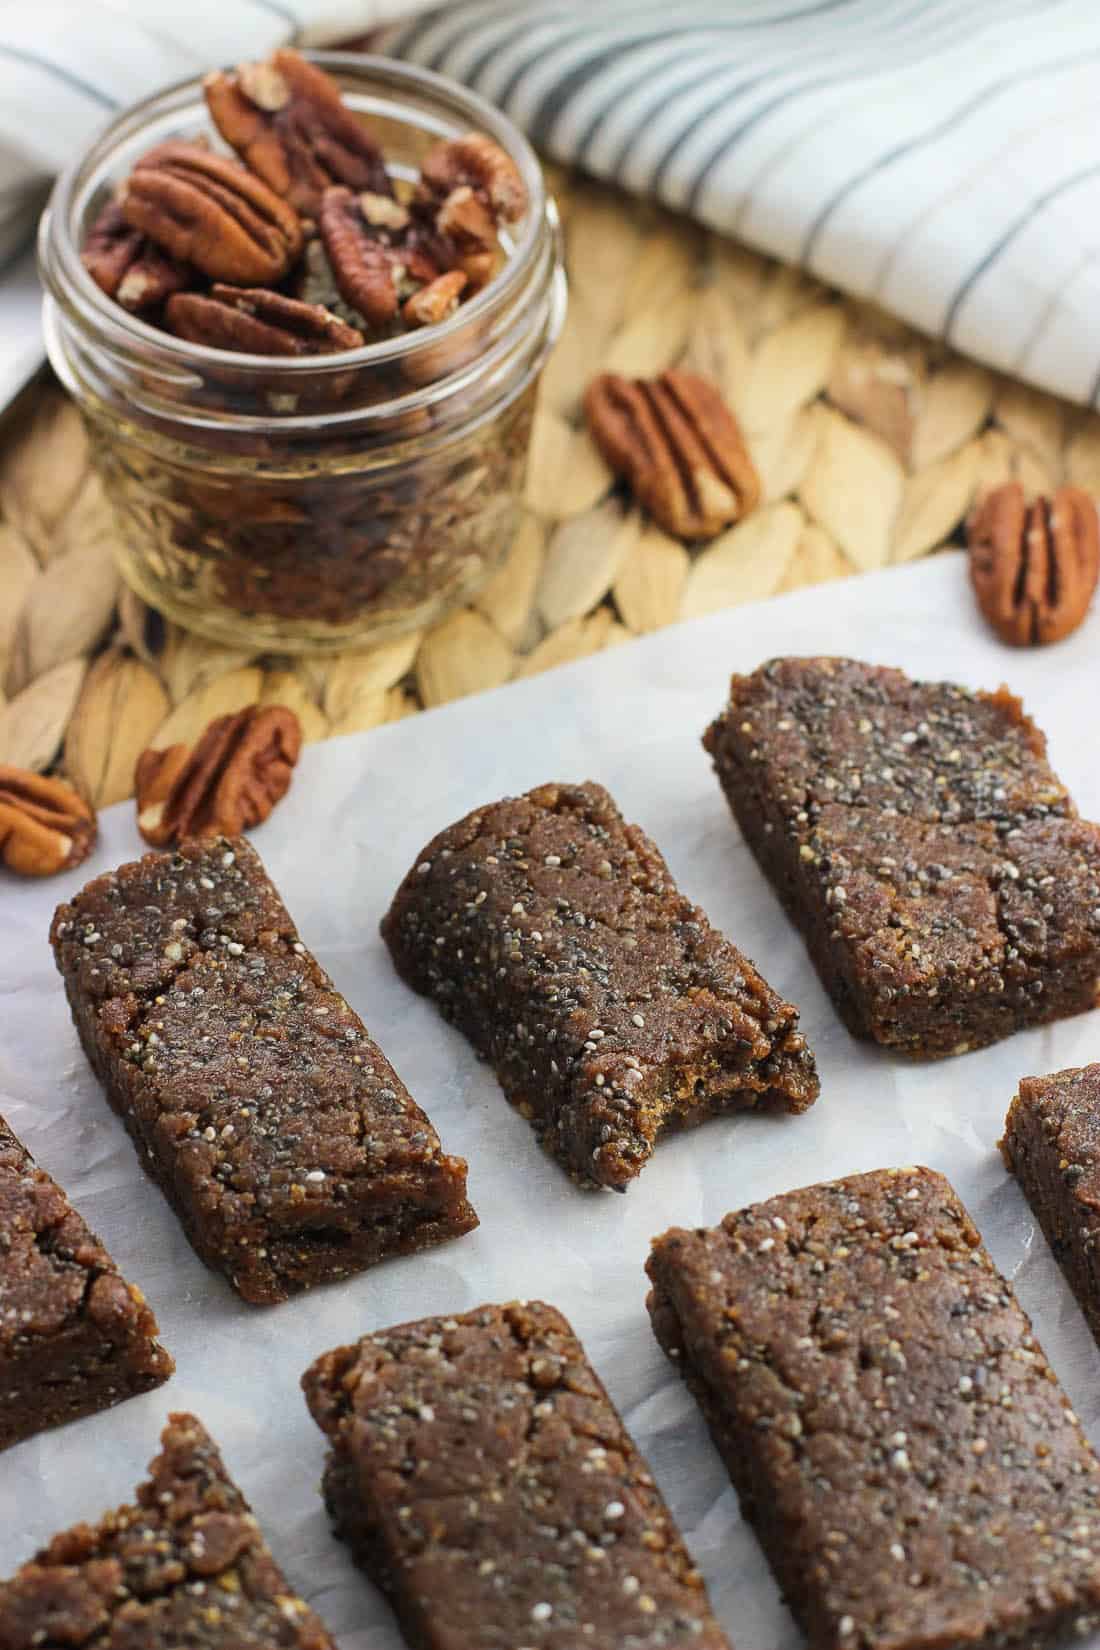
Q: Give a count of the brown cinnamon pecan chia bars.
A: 8